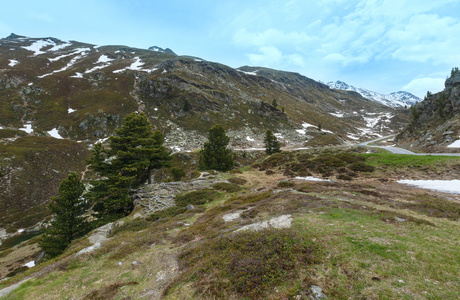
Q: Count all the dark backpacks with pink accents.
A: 0